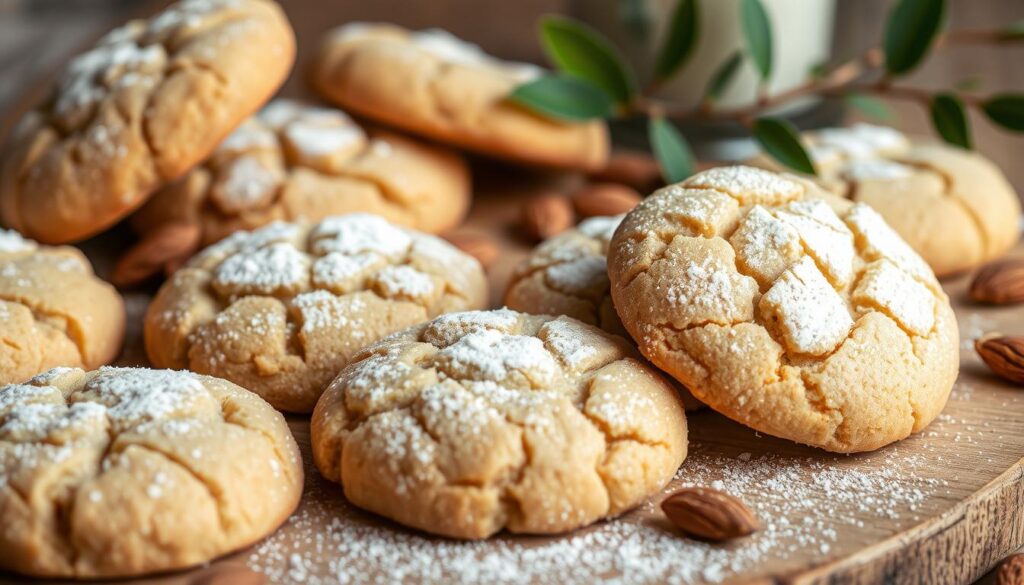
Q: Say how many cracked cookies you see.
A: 10